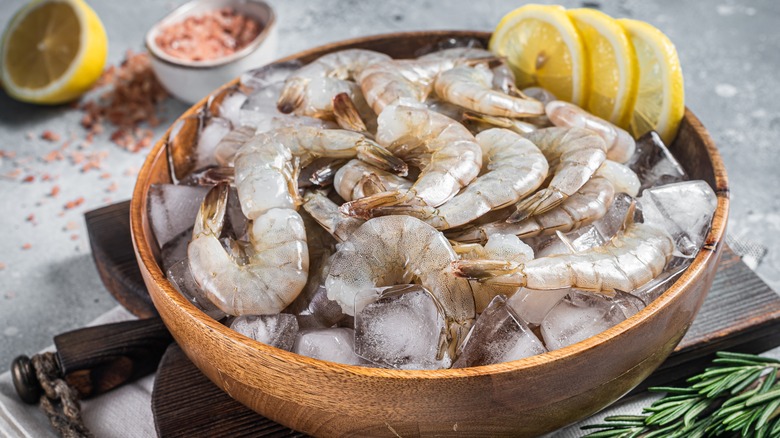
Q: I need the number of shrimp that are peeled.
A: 0